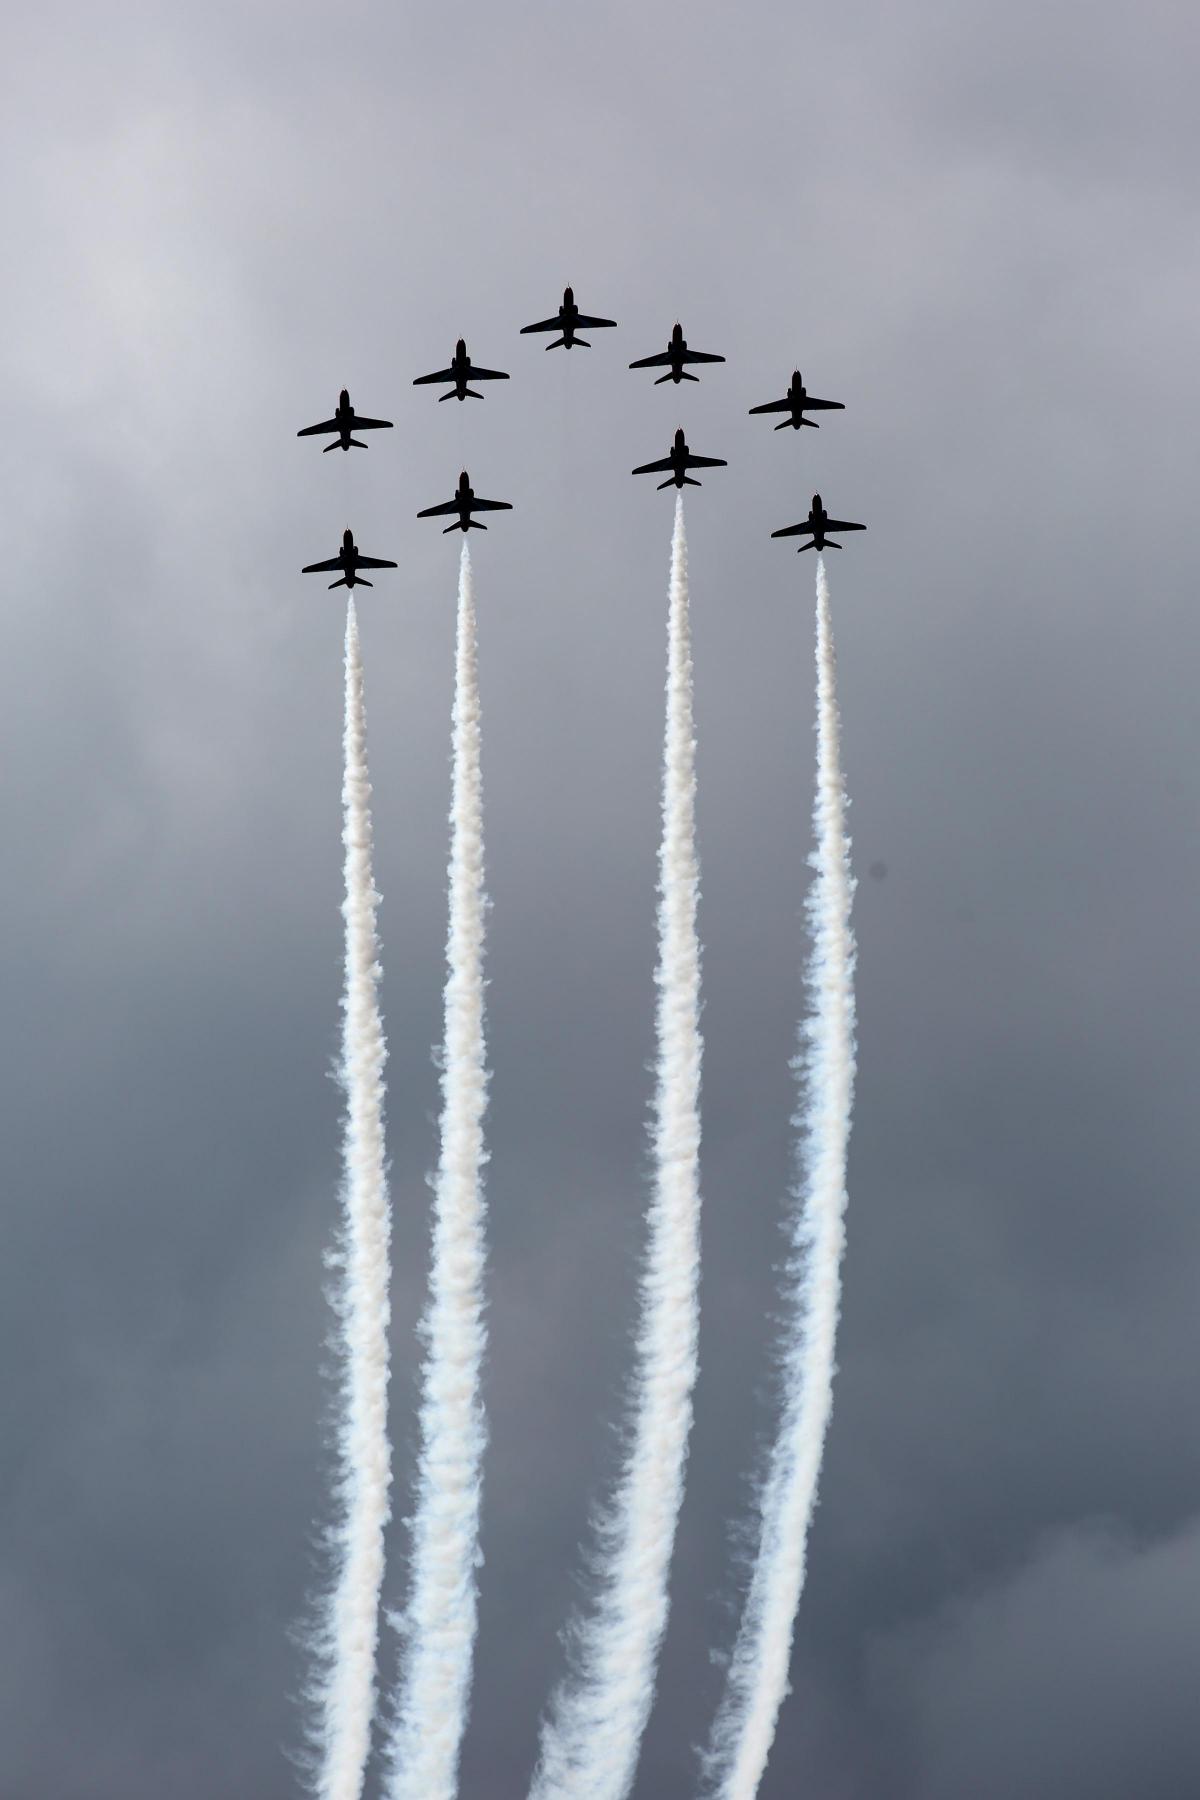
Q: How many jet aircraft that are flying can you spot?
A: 9